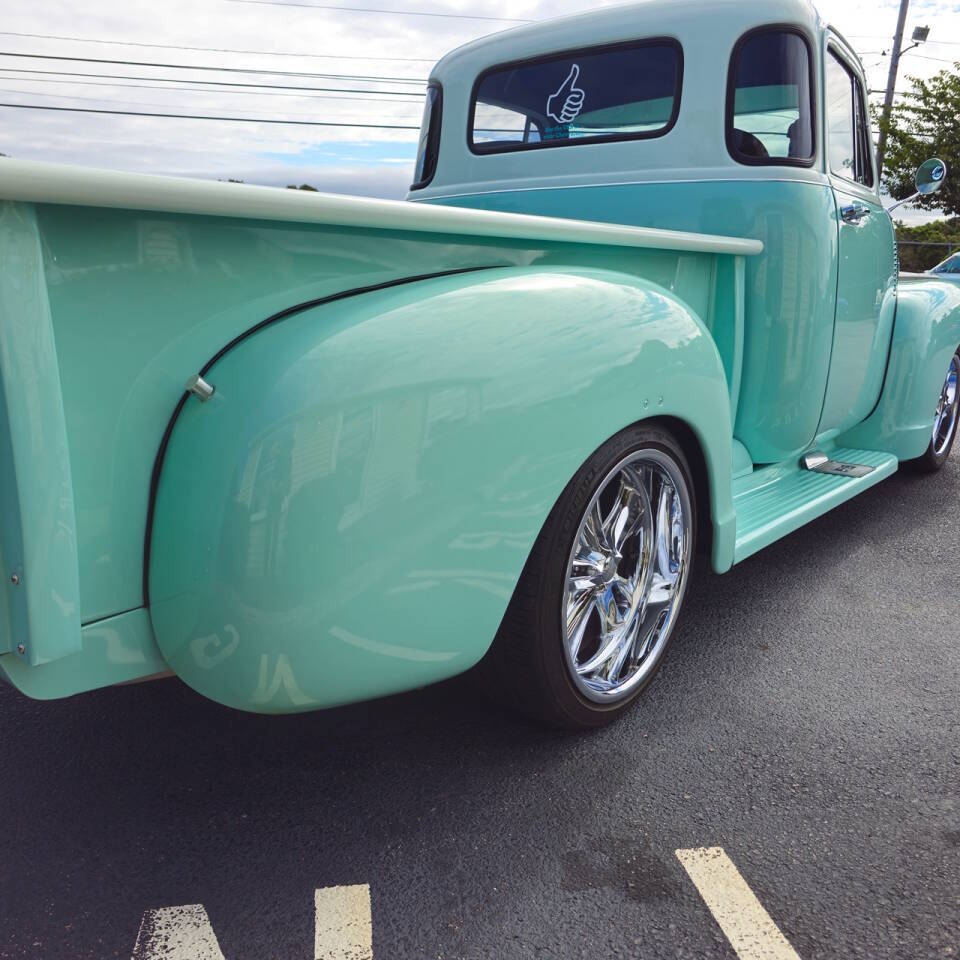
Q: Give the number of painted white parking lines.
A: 3